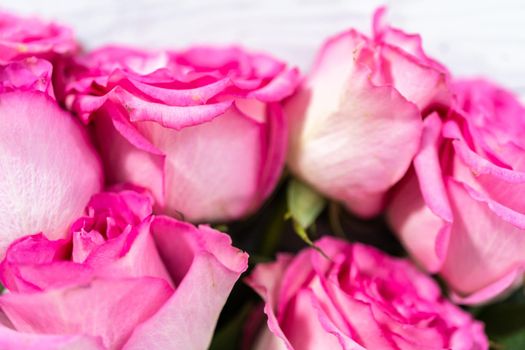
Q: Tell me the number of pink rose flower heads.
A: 7